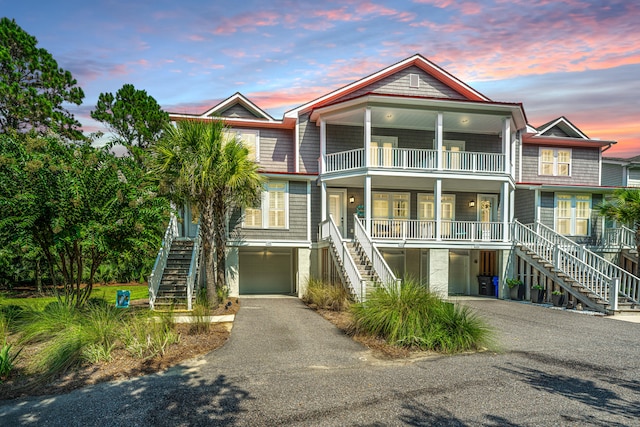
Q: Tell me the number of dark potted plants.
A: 3